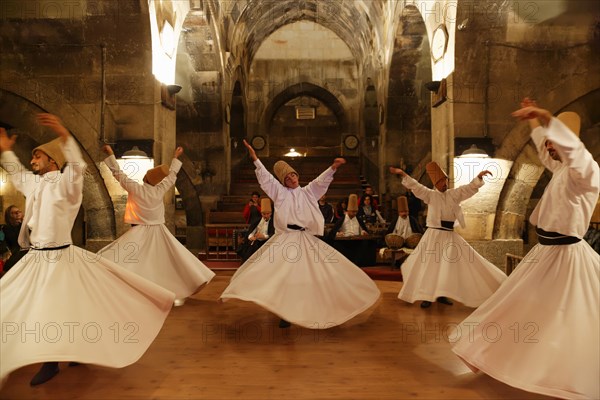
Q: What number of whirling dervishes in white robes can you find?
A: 5